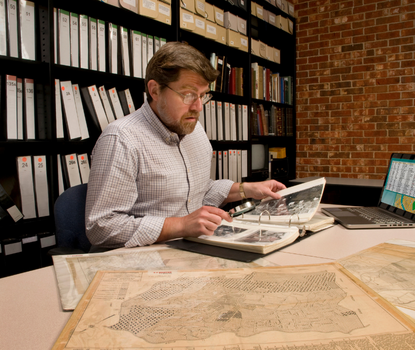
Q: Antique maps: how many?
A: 3